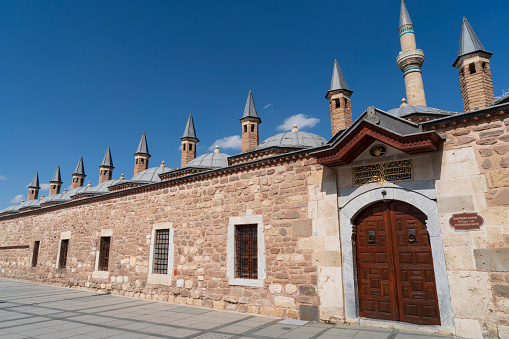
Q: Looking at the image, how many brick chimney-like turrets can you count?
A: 9